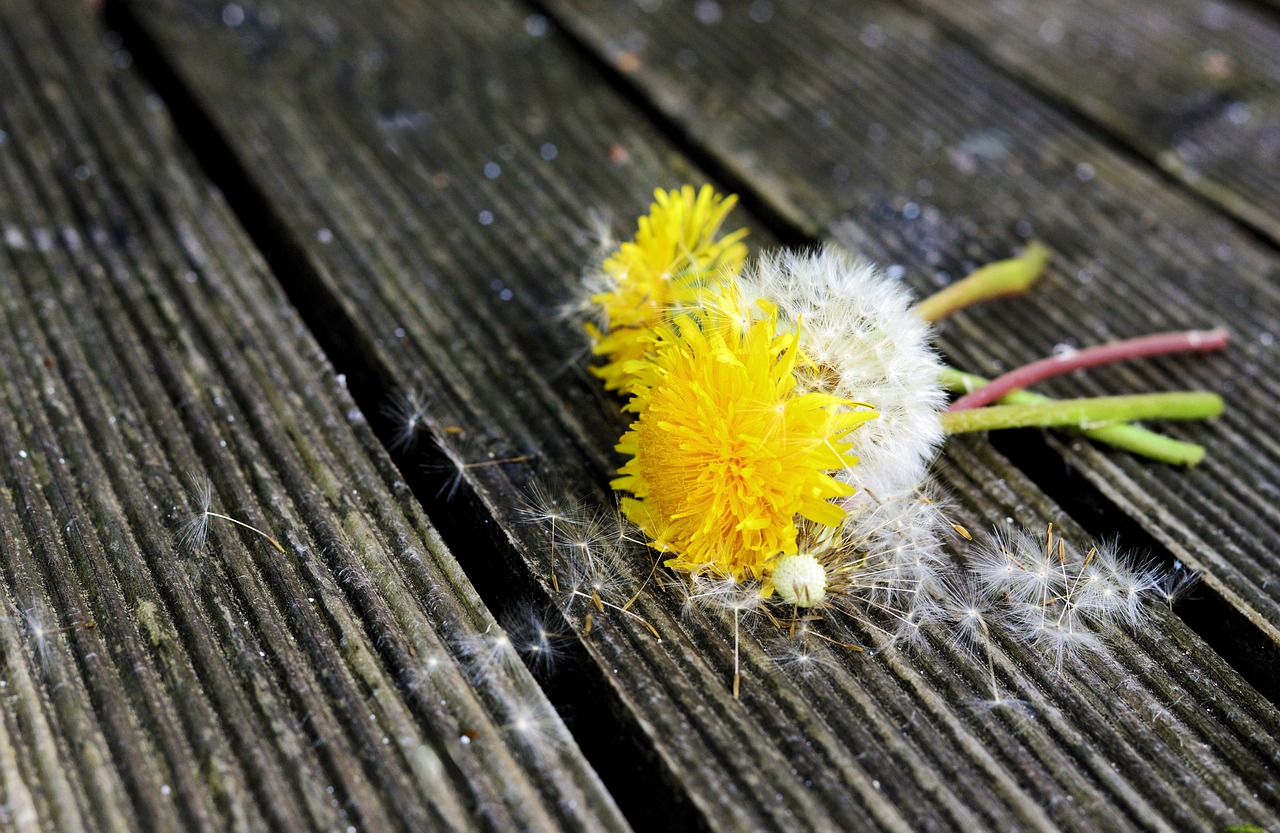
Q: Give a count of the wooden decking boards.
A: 4